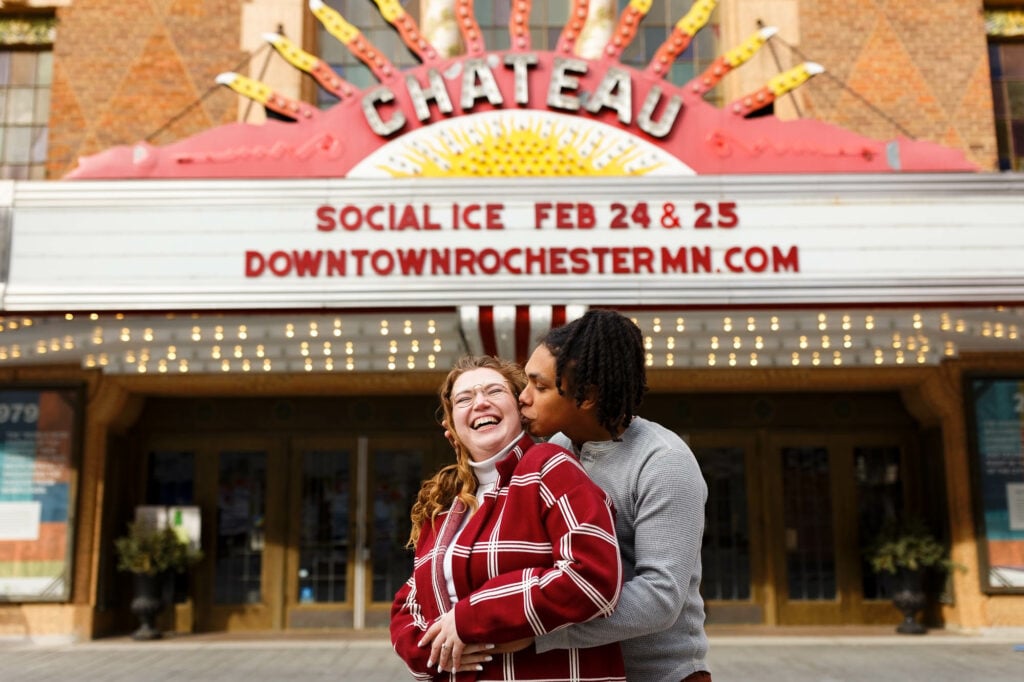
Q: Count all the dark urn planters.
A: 2